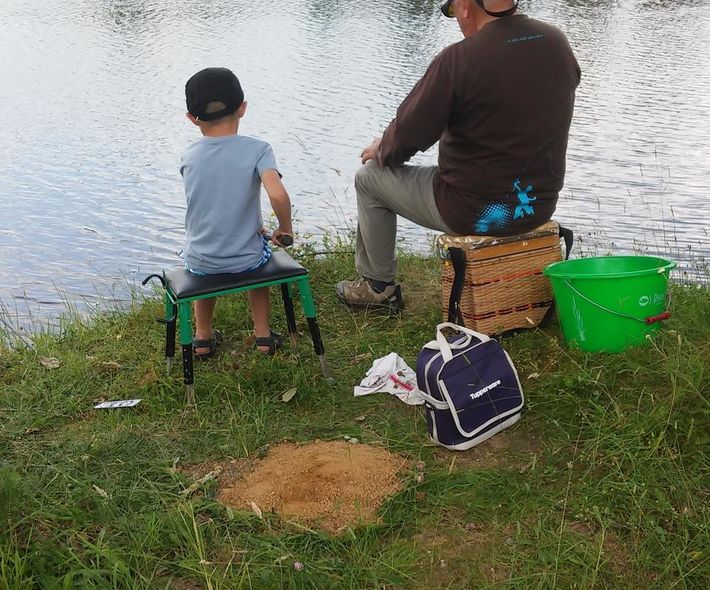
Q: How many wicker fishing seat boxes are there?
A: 1